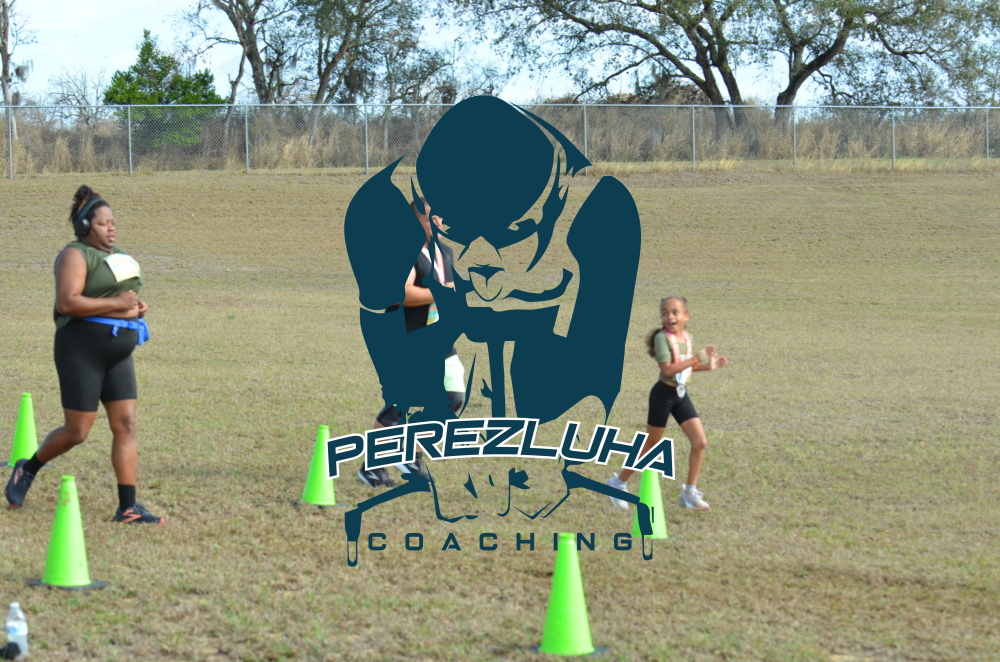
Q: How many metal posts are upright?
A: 9